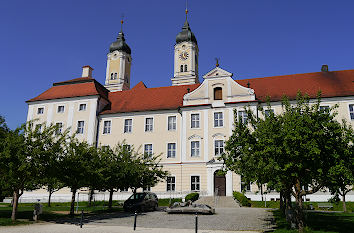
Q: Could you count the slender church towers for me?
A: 2